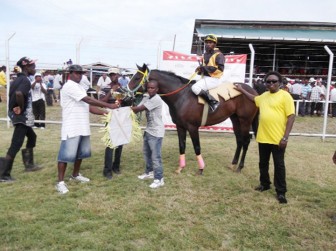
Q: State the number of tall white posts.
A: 5